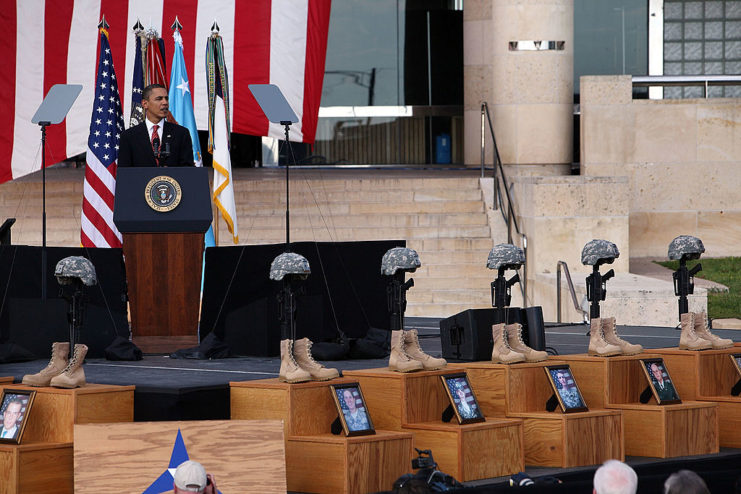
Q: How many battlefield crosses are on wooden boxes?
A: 6